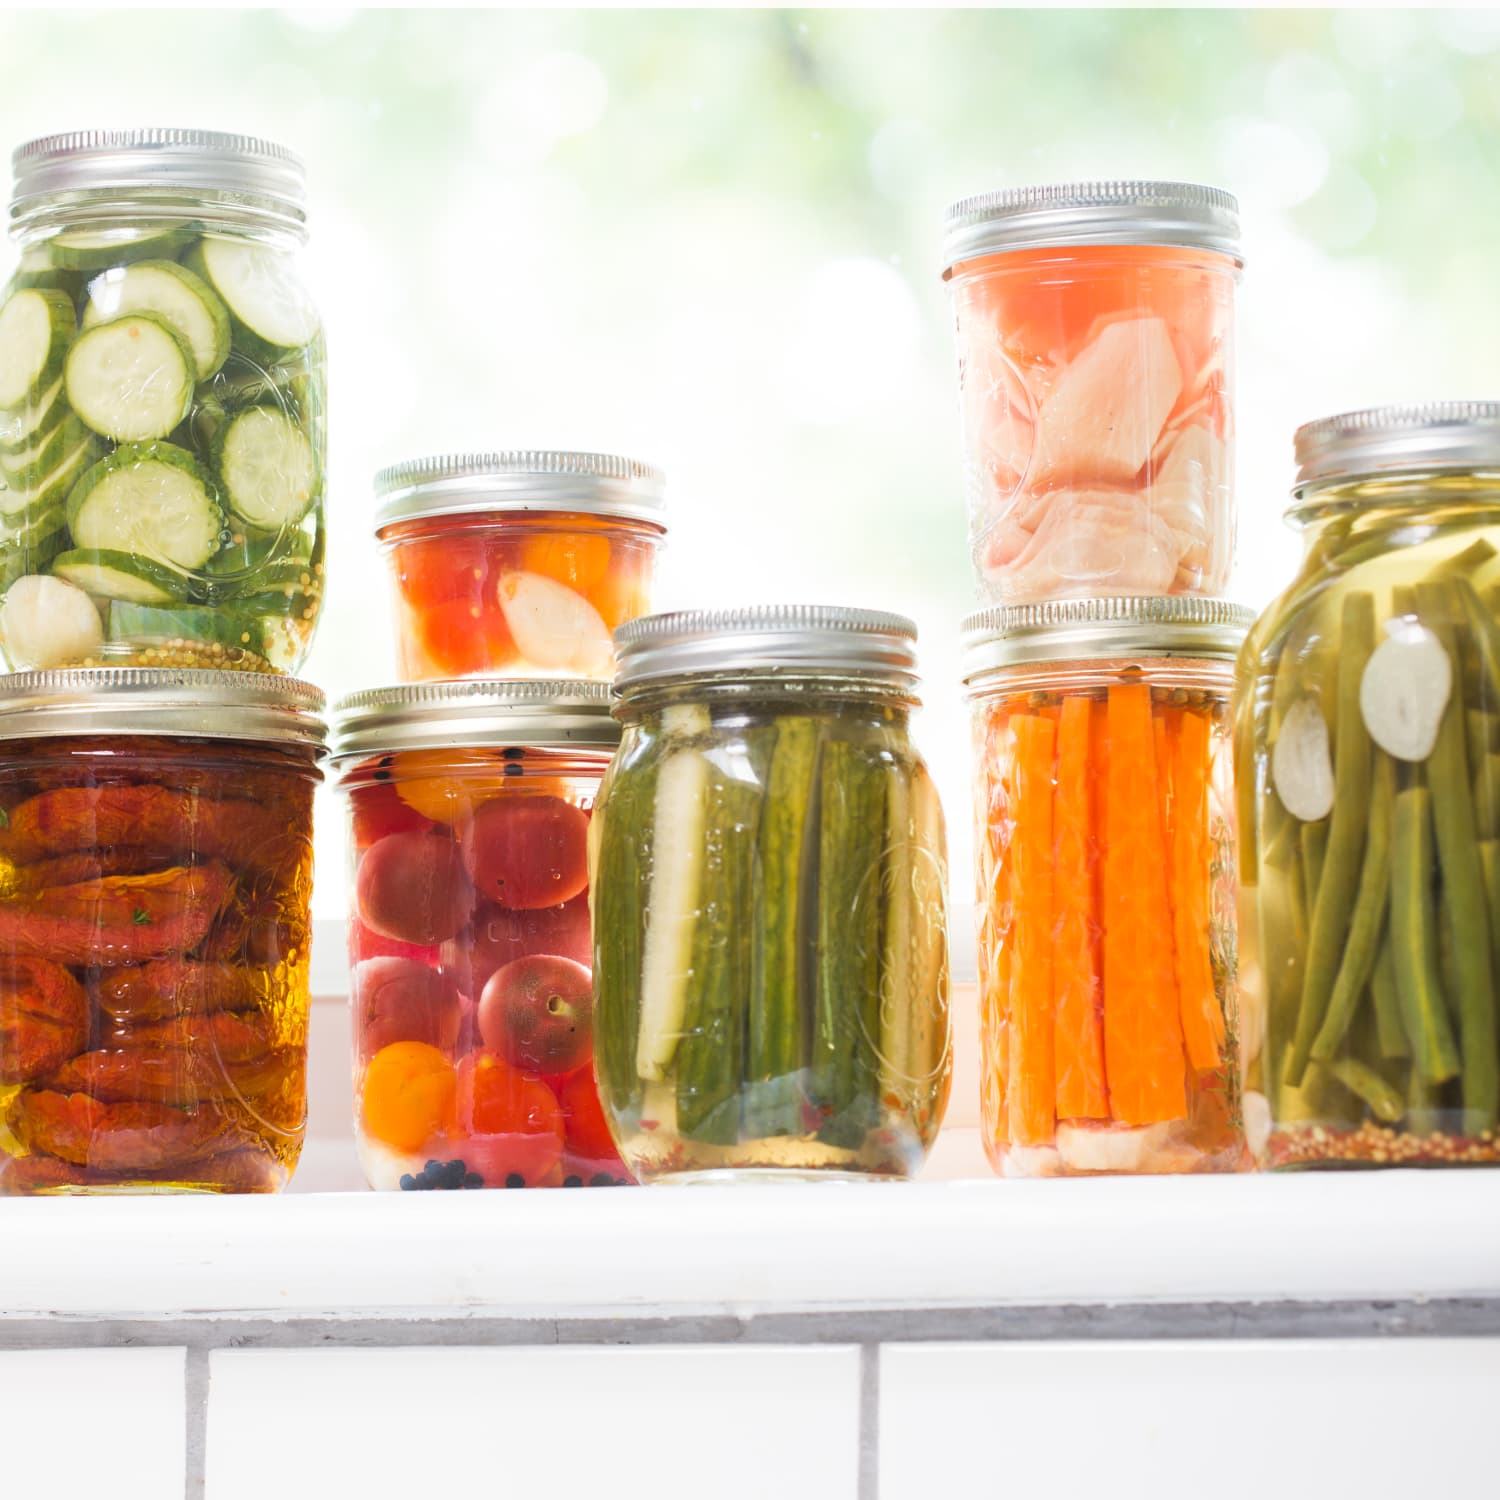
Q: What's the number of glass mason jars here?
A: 8